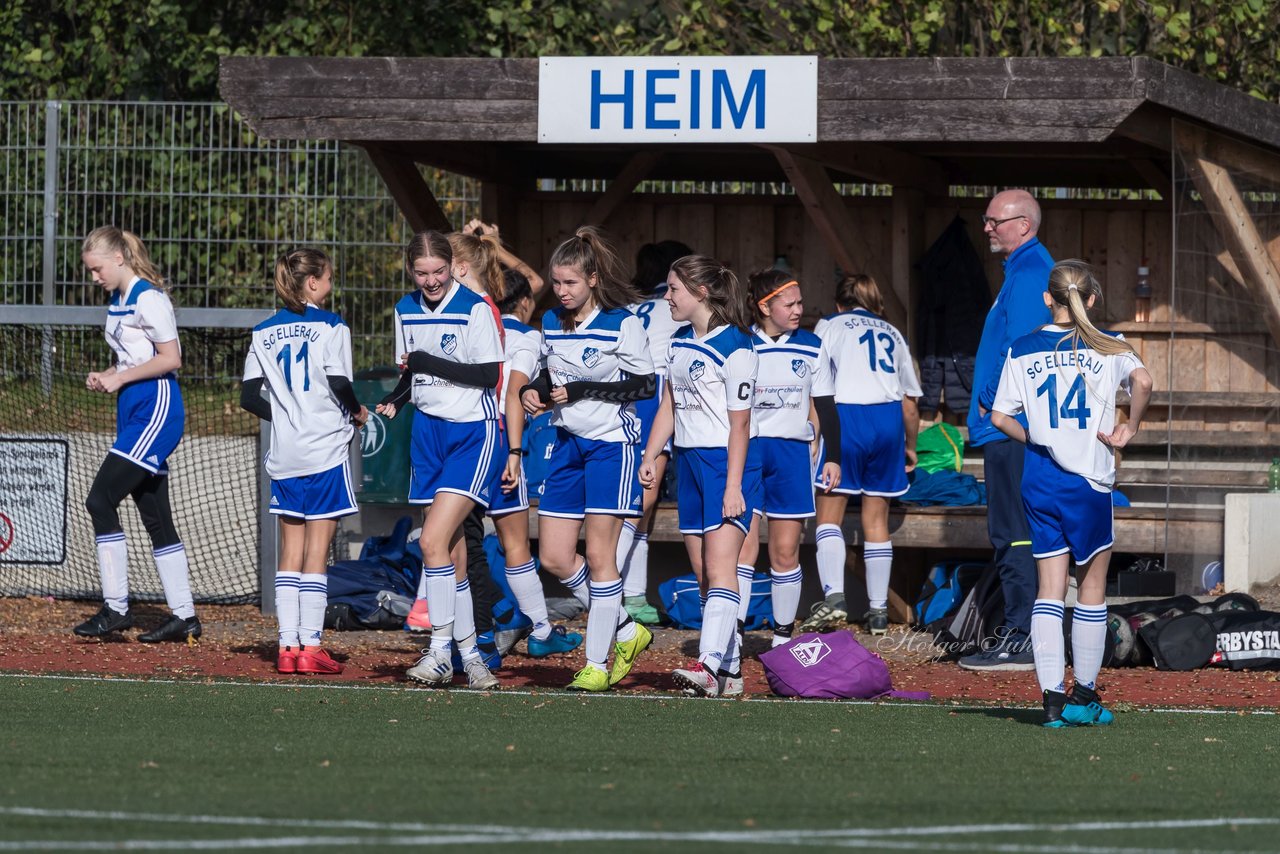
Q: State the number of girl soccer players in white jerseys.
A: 10